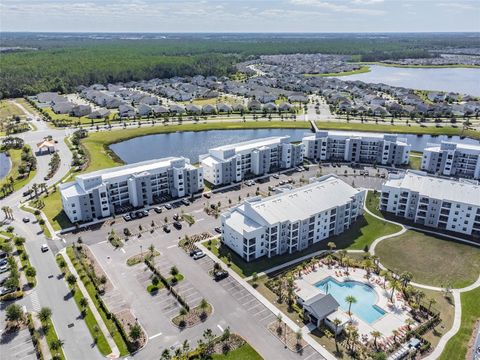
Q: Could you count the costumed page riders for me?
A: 0